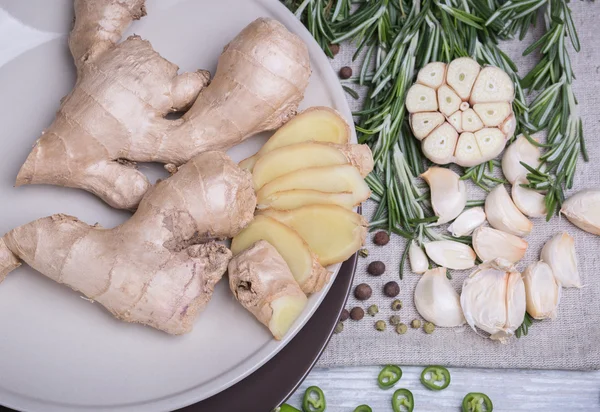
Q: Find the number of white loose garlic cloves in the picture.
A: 12